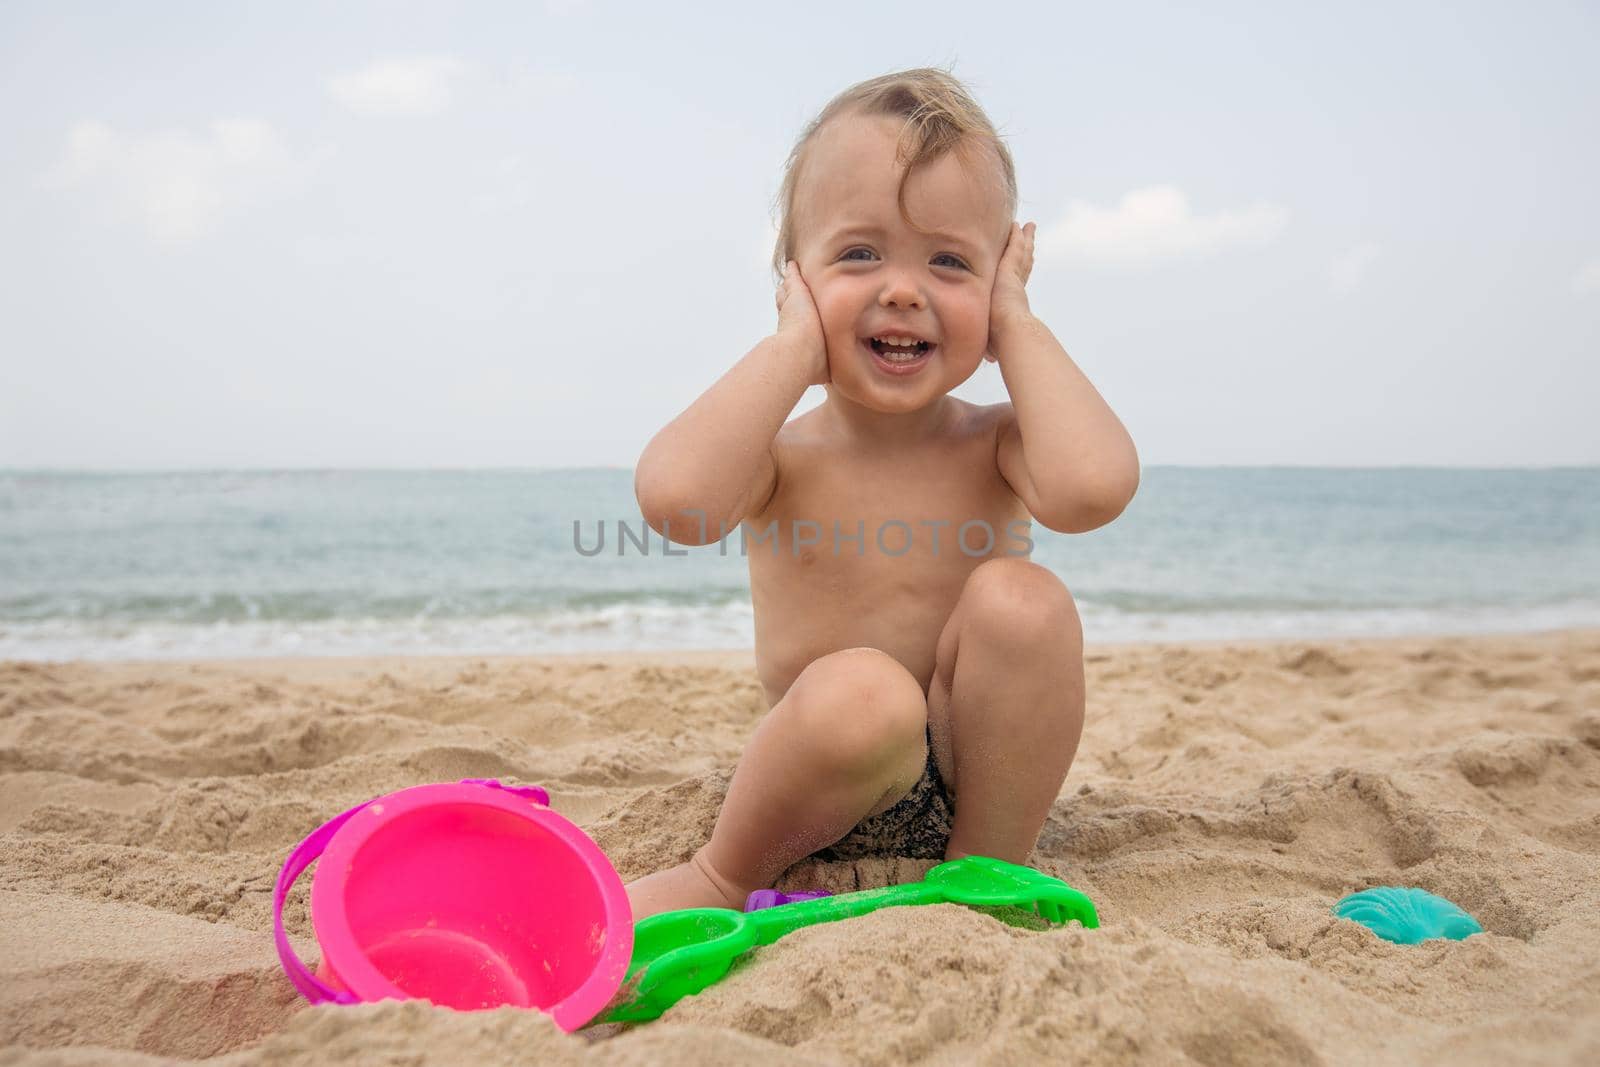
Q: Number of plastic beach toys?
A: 4